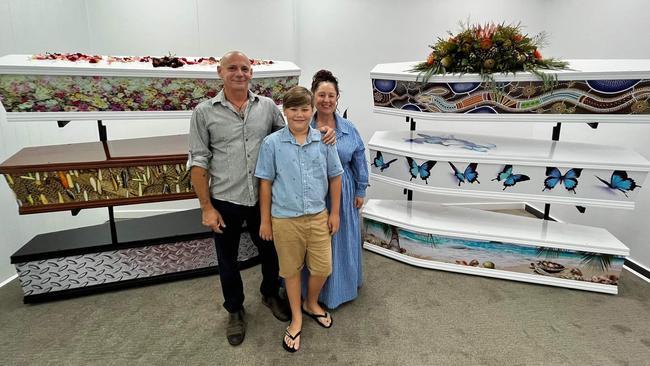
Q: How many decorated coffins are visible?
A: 6